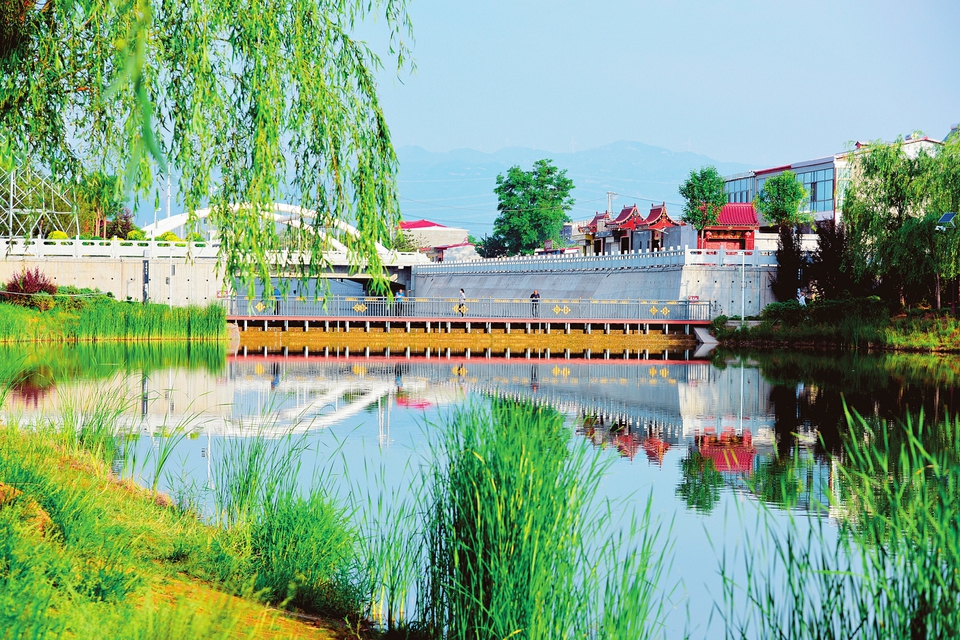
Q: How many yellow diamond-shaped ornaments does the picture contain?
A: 9